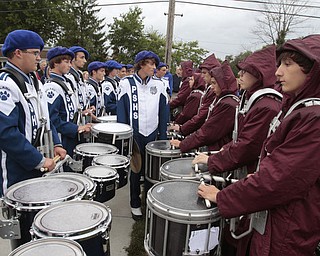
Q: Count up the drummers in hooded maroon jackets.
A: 6